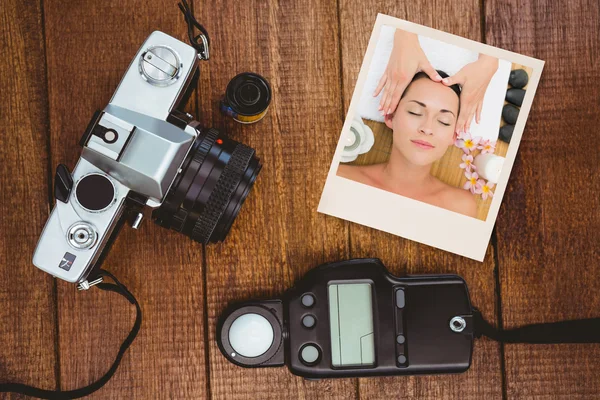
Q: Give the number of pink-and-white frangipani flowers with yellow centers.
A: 5